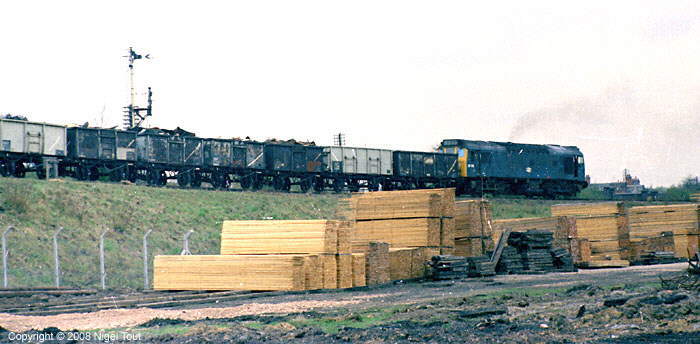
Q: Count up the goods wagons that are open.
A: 7